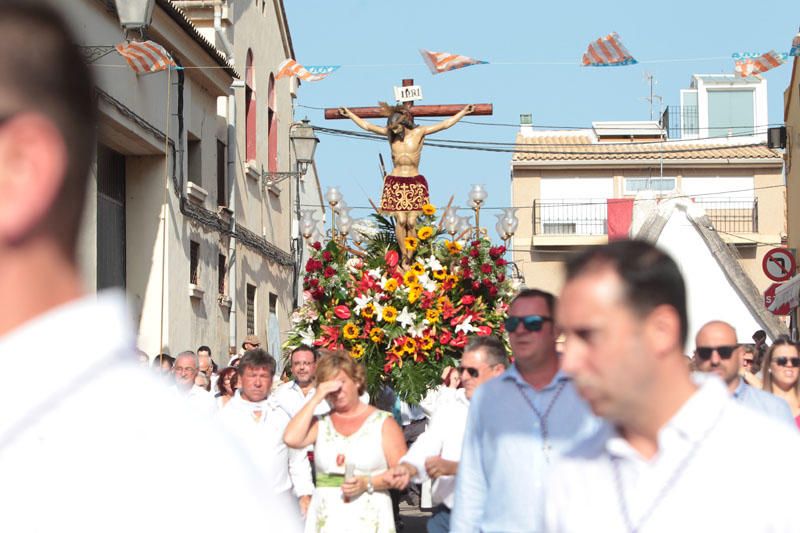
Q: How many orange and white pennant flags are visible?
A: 5